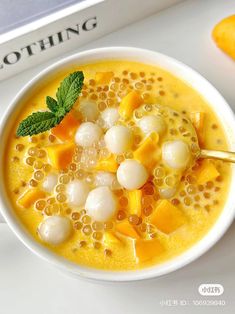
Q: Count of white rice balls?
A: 13